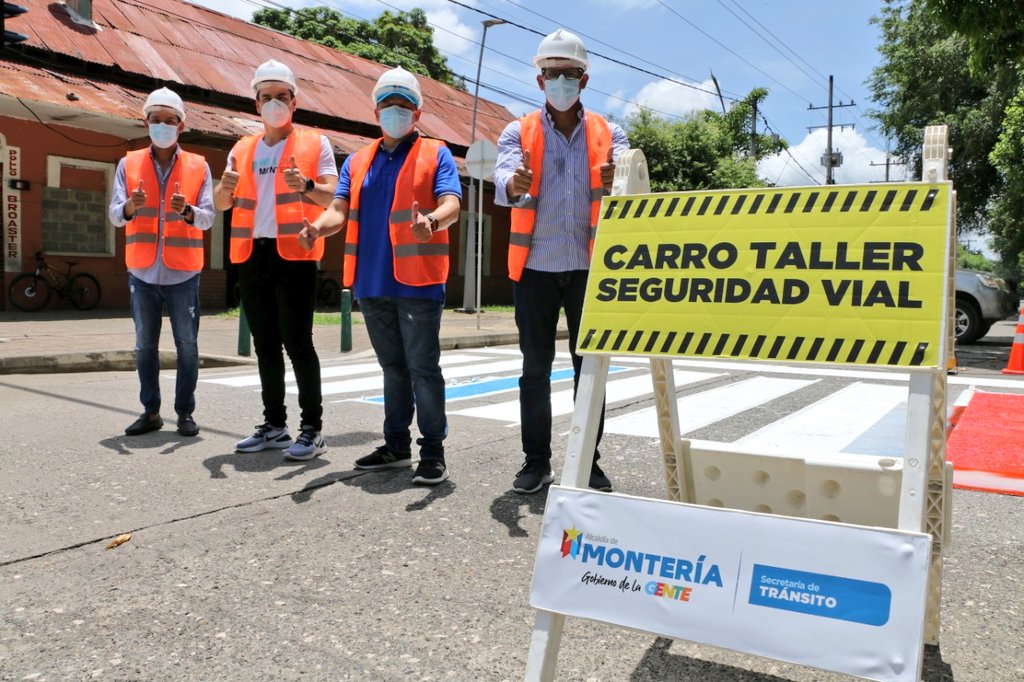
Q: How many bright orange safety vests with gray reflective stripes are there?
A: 4